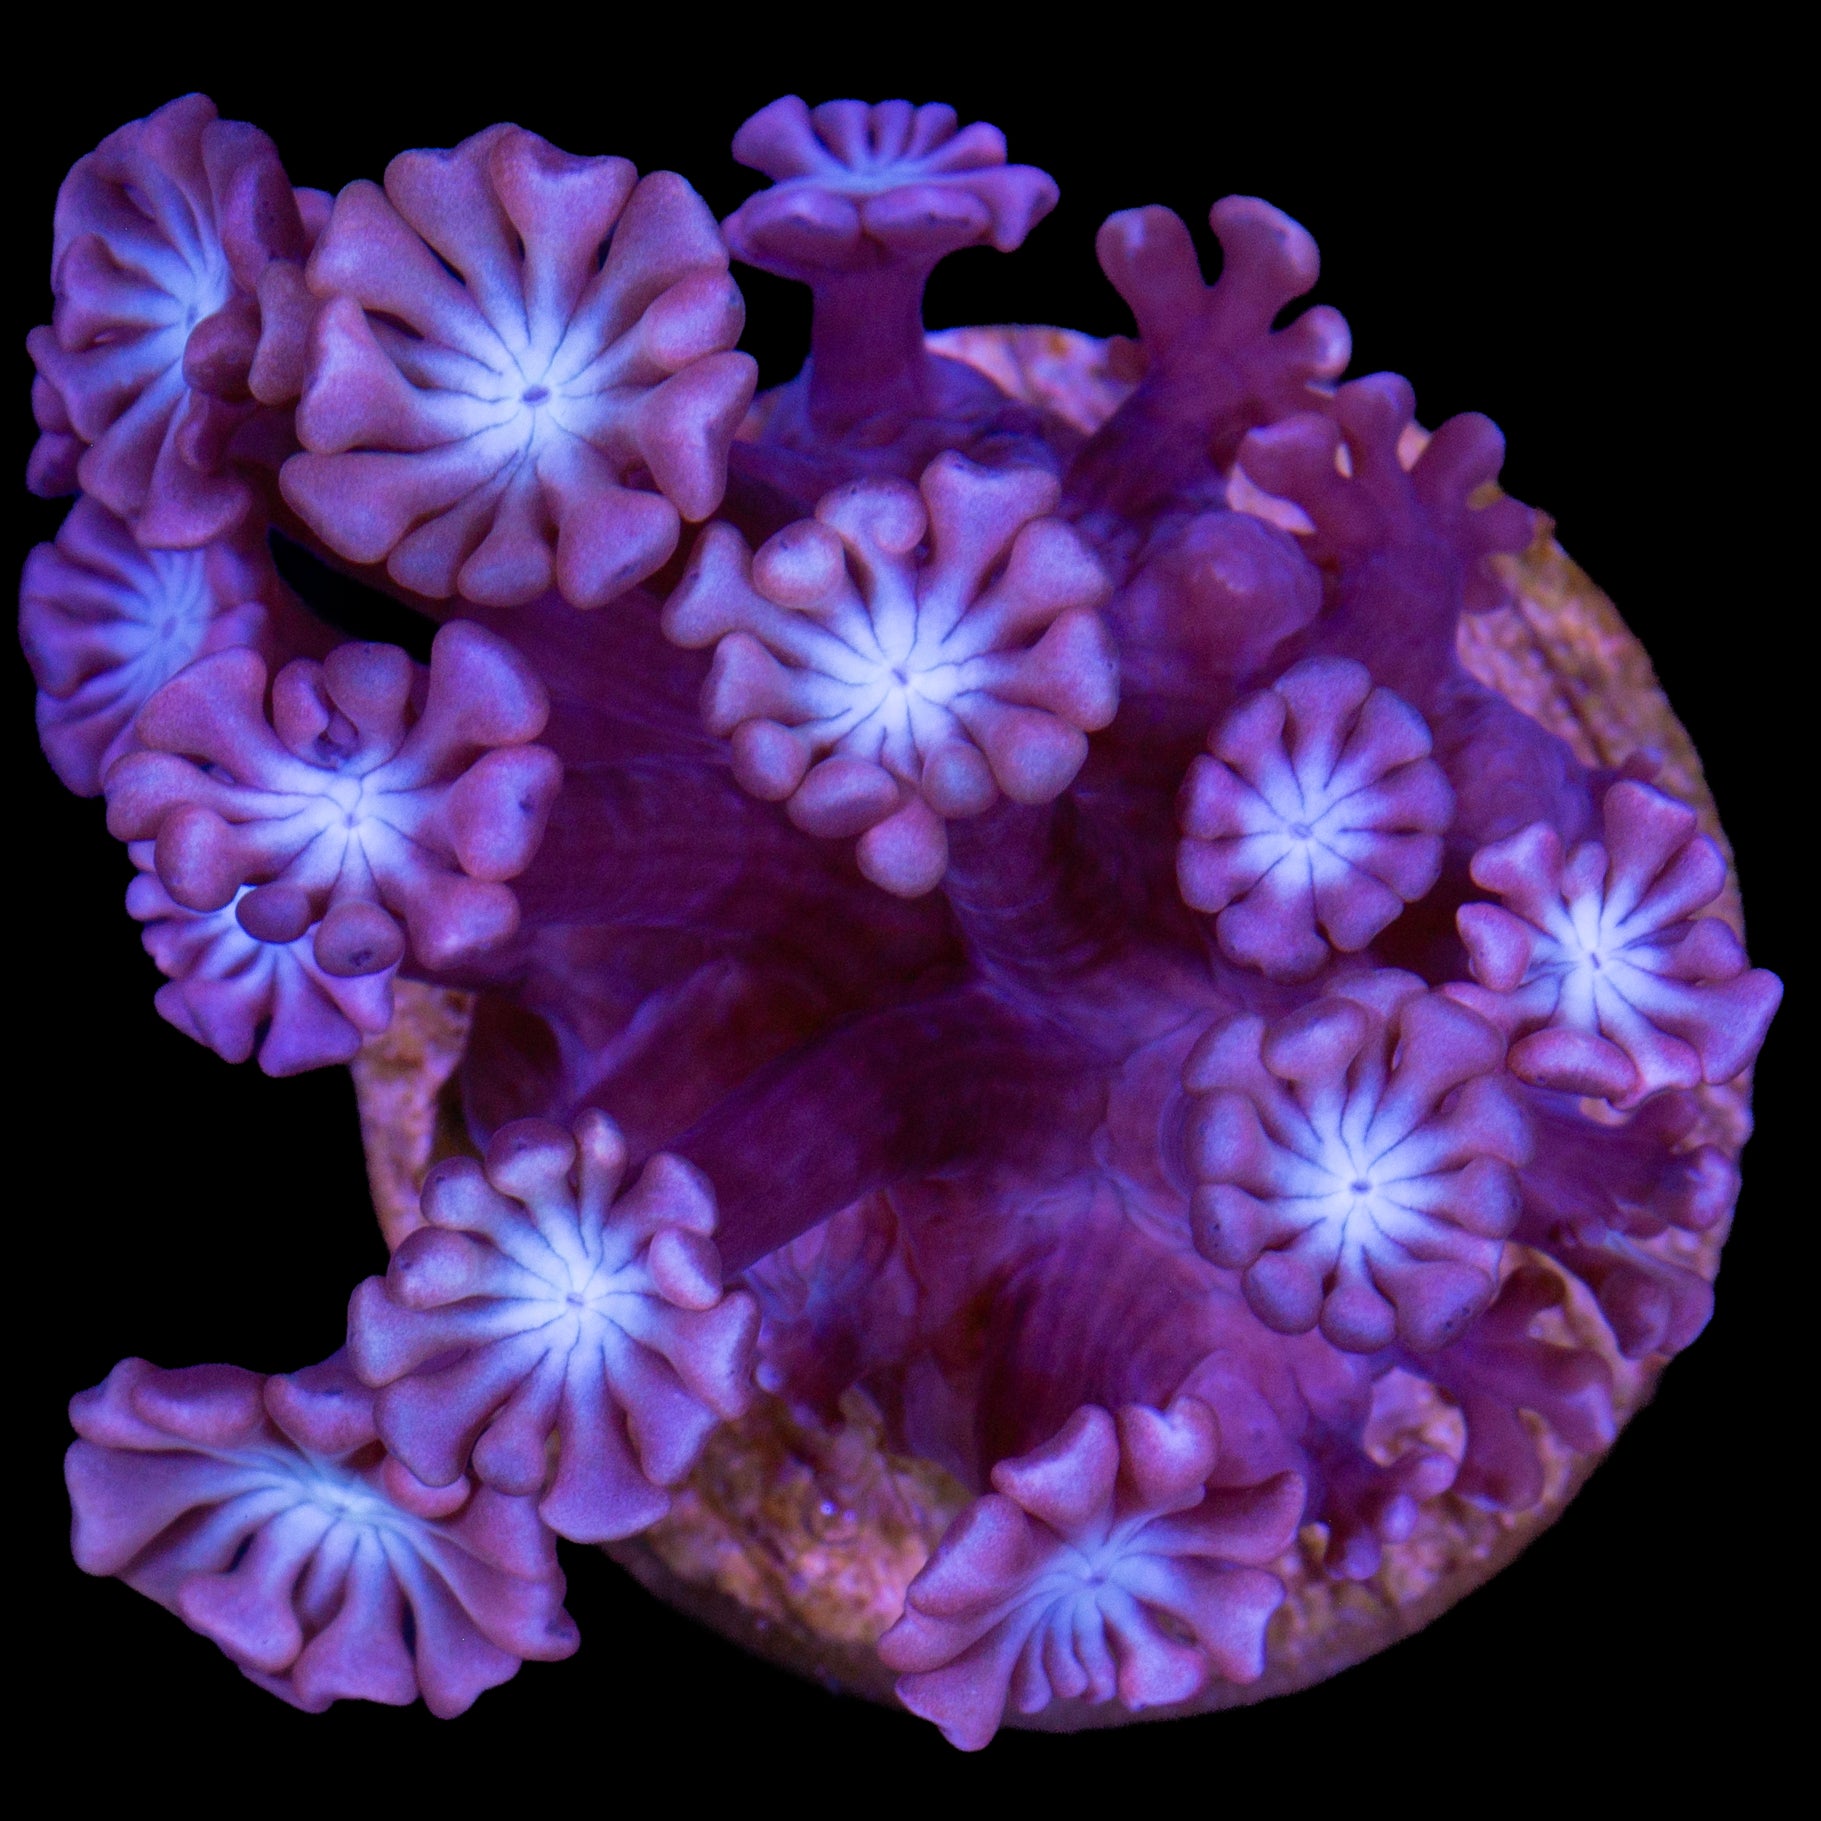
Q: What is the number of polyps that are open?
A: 13